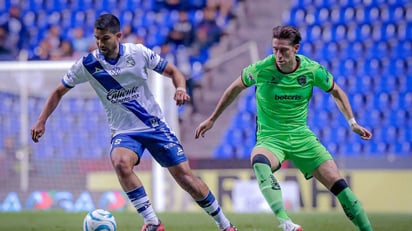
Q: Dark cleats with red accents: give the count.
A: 2